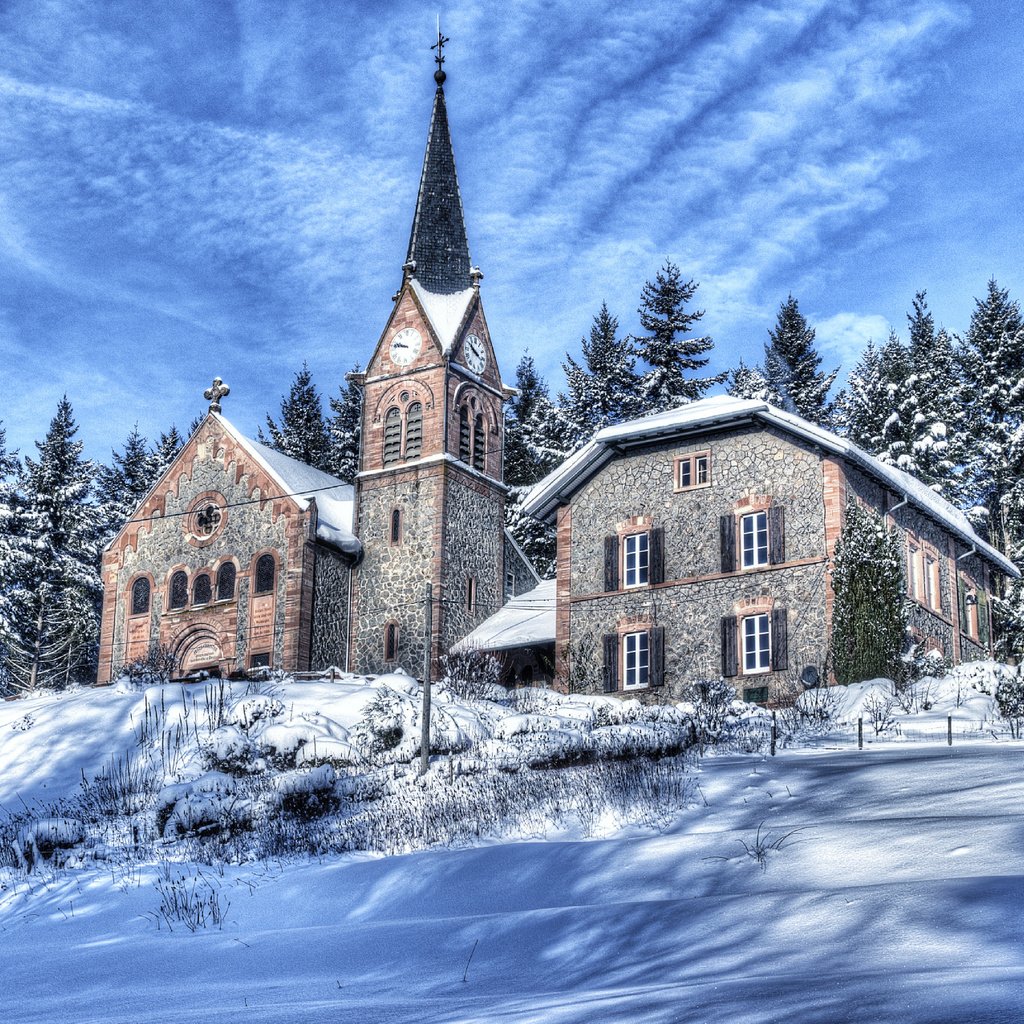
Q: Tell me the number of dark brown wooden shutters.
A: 8